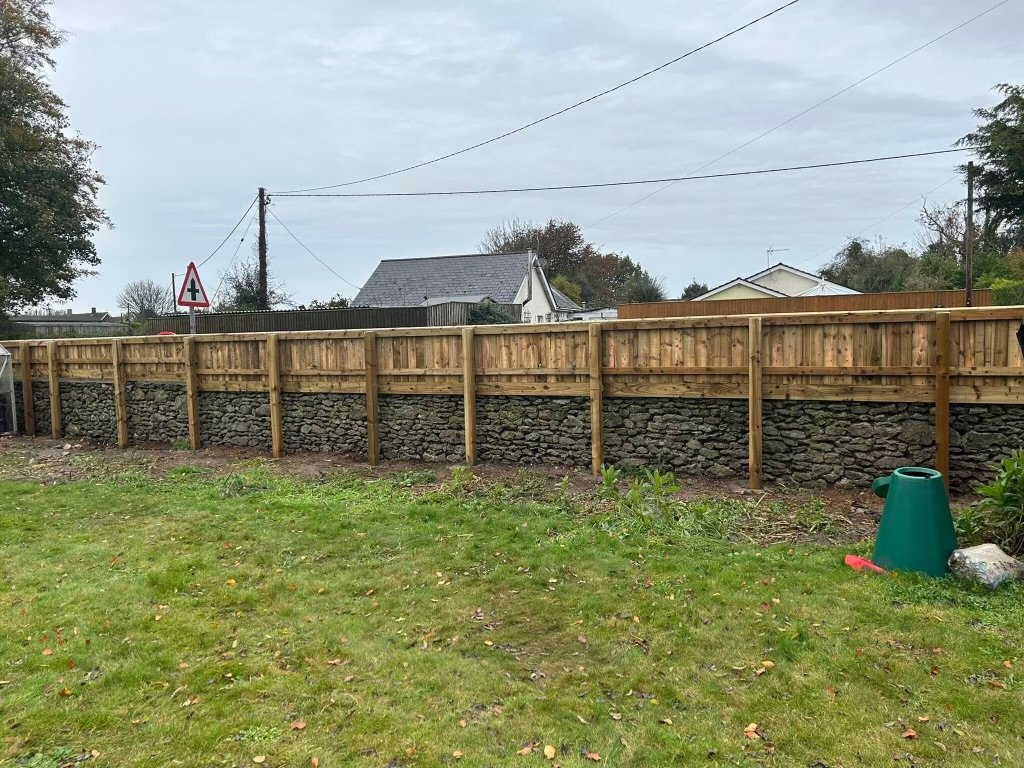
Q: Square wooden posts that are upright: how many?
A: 10